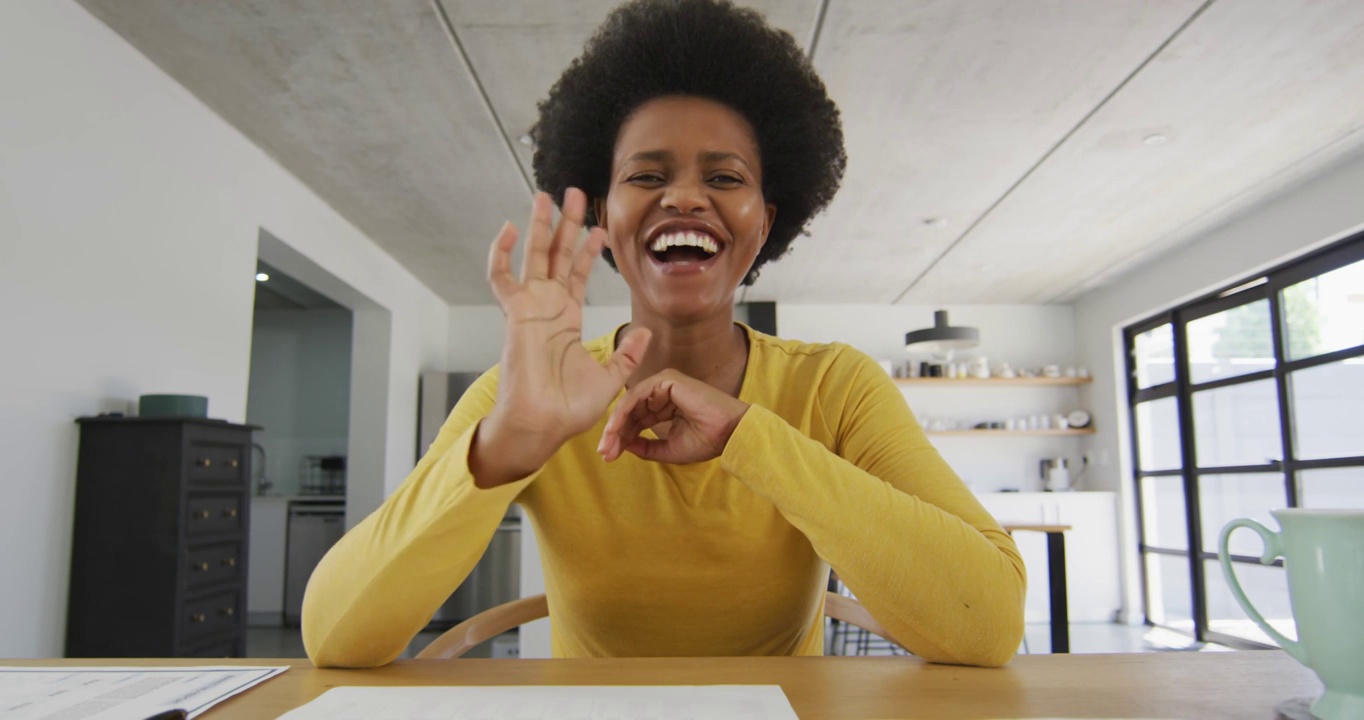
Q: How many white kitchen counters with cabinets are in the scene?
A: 2